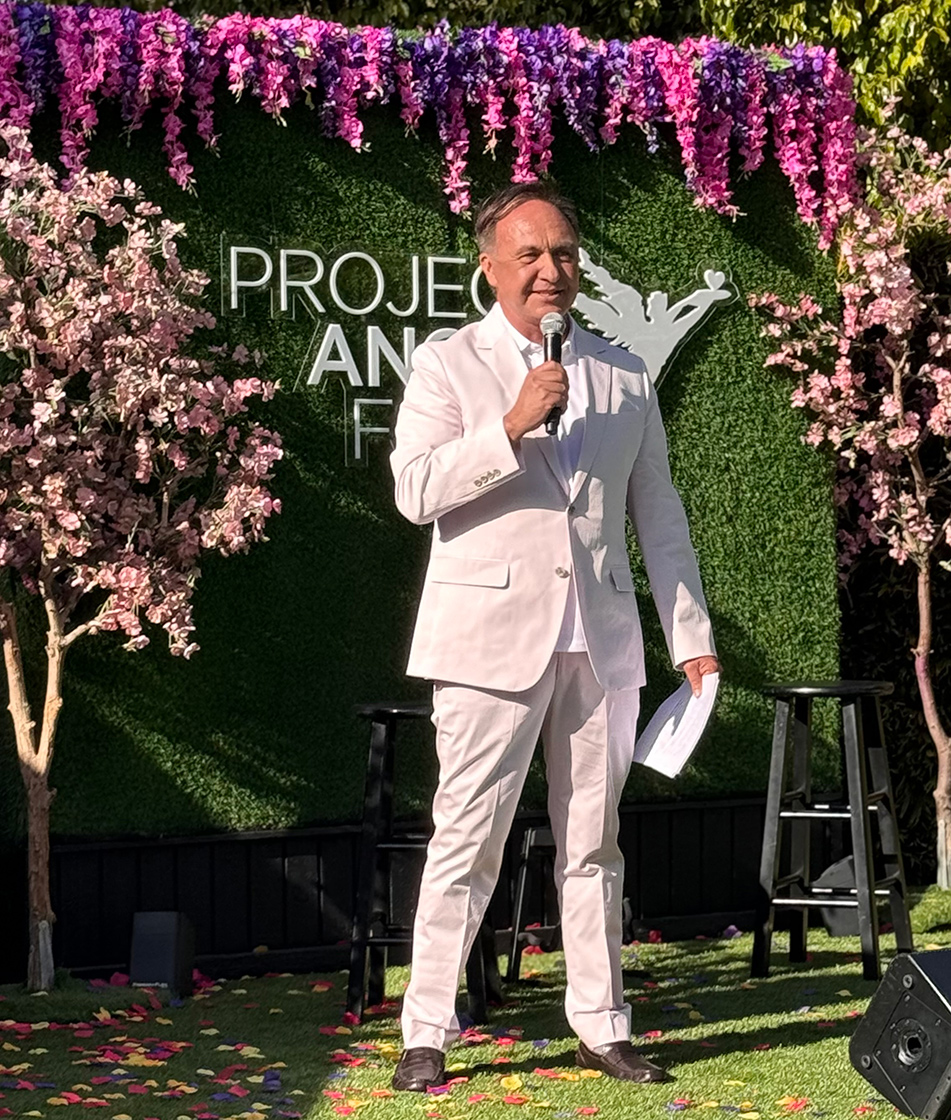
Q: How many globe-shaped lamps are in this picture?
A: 0